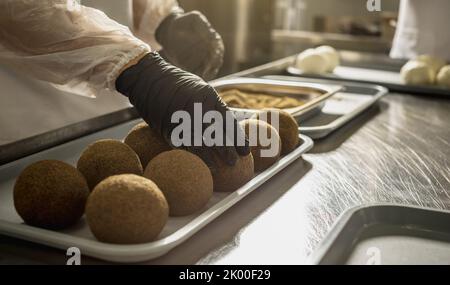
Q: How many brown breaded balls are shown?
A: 8